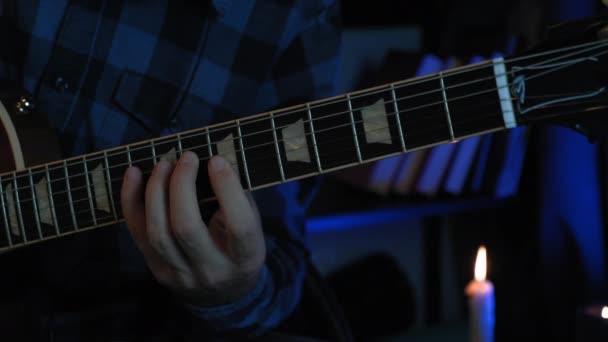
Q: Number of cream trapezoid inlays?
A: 7